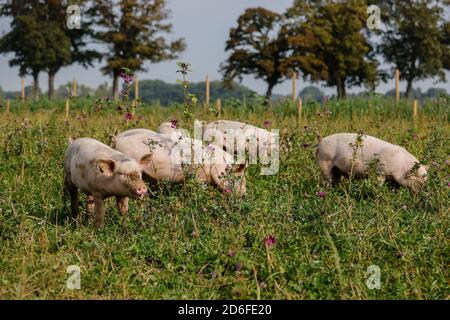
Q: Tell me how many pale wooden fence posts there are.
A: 12